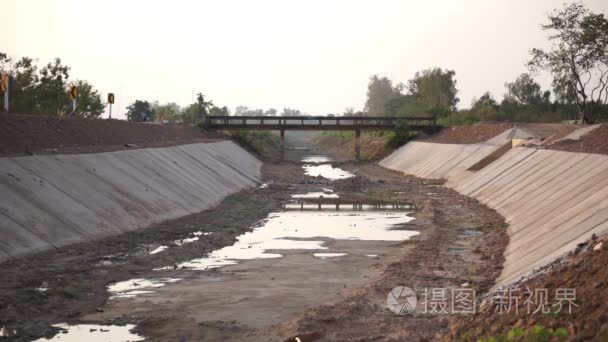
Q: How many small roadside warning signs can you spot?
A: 3